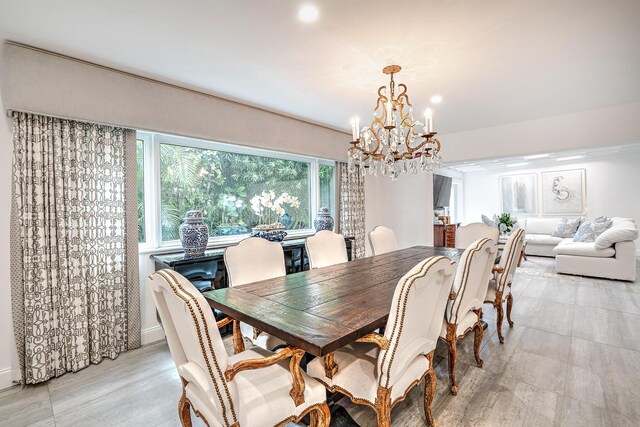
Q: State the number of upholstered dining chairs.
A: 8